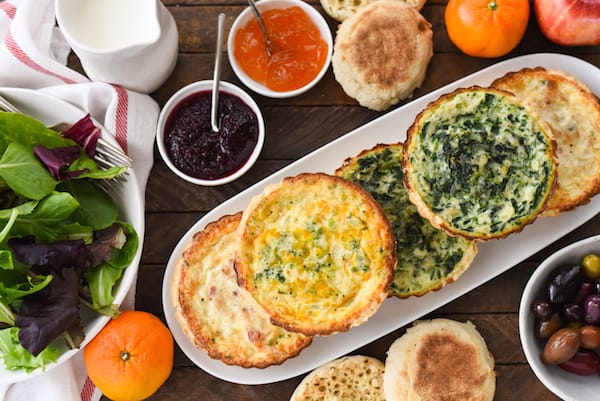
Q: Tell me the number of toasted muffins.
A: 4